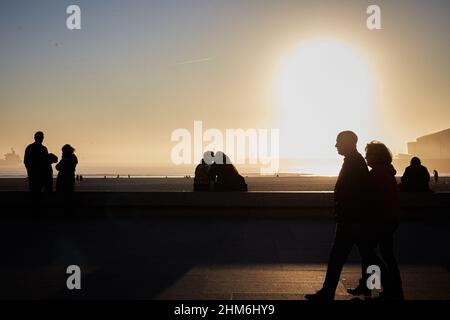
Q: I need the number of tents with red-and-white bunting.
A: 0